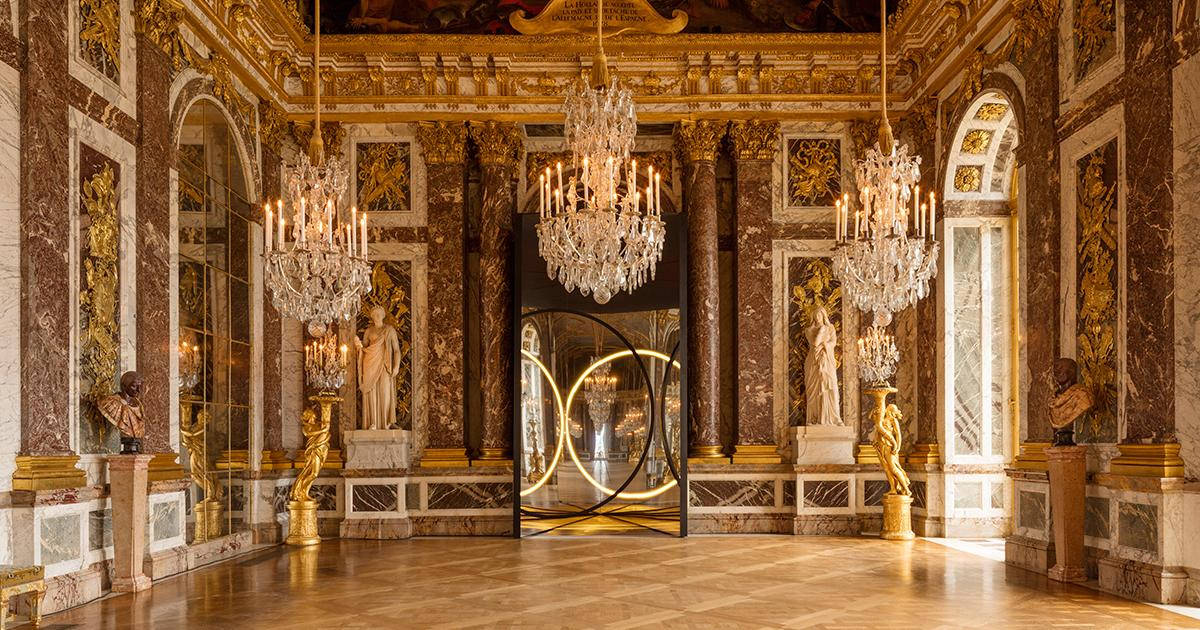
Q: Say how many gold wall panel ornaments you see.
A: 8